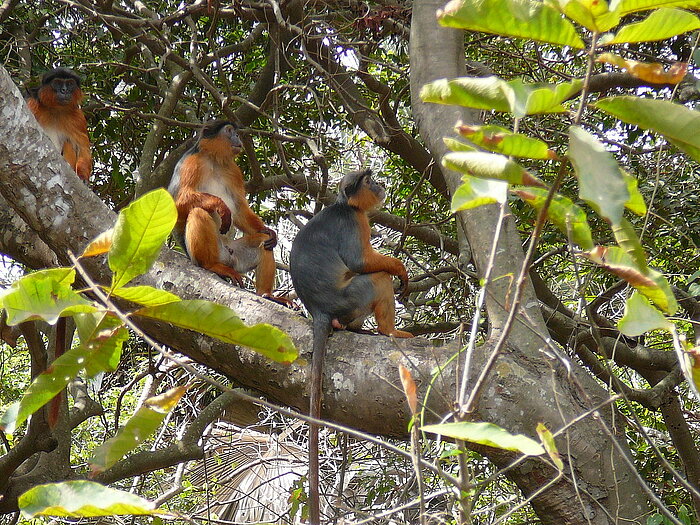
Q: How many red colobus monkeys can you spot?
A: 3